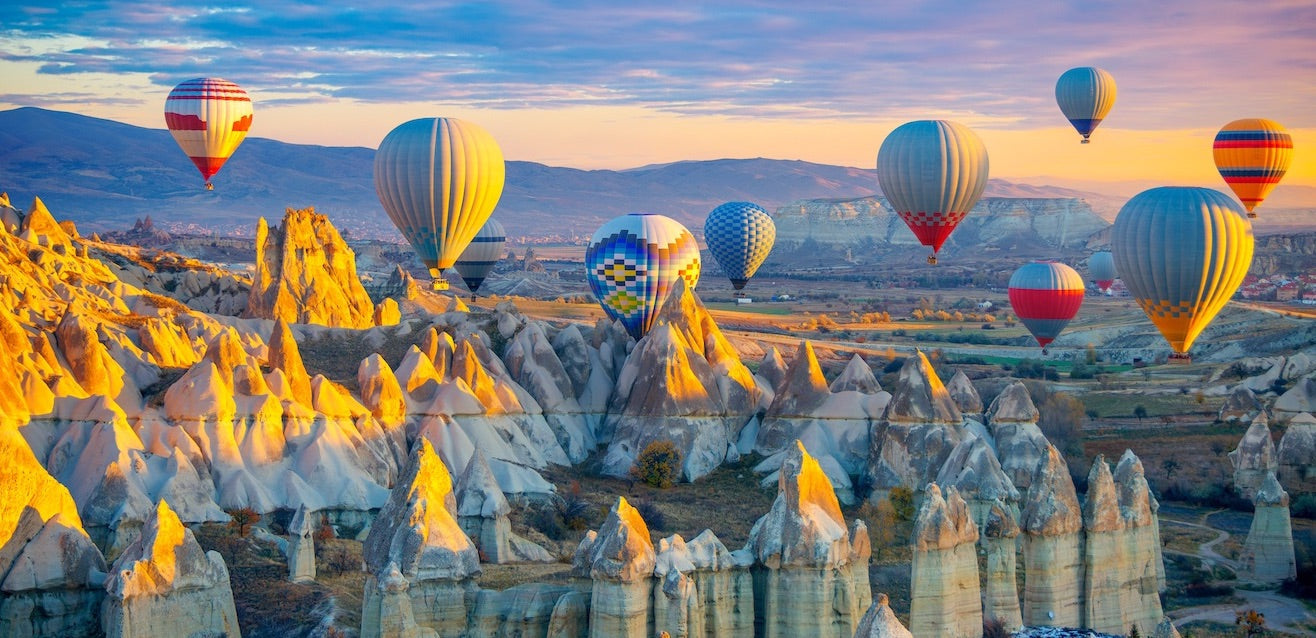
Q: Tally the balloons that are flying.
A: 11